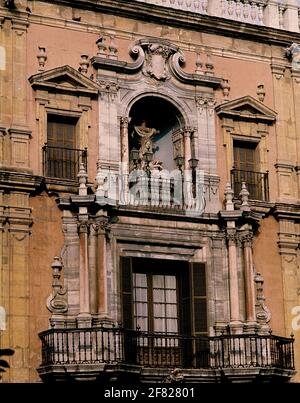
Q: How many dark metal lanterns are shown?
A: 4